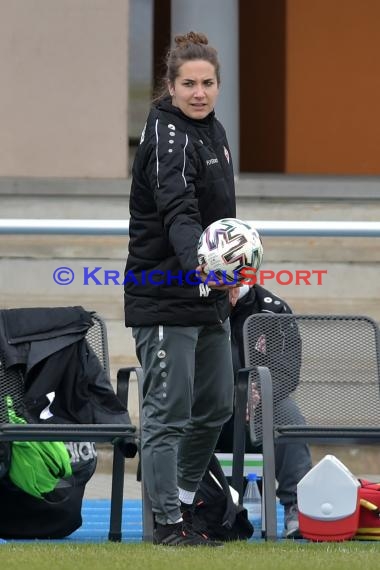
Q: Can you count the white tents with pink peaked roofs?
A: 0